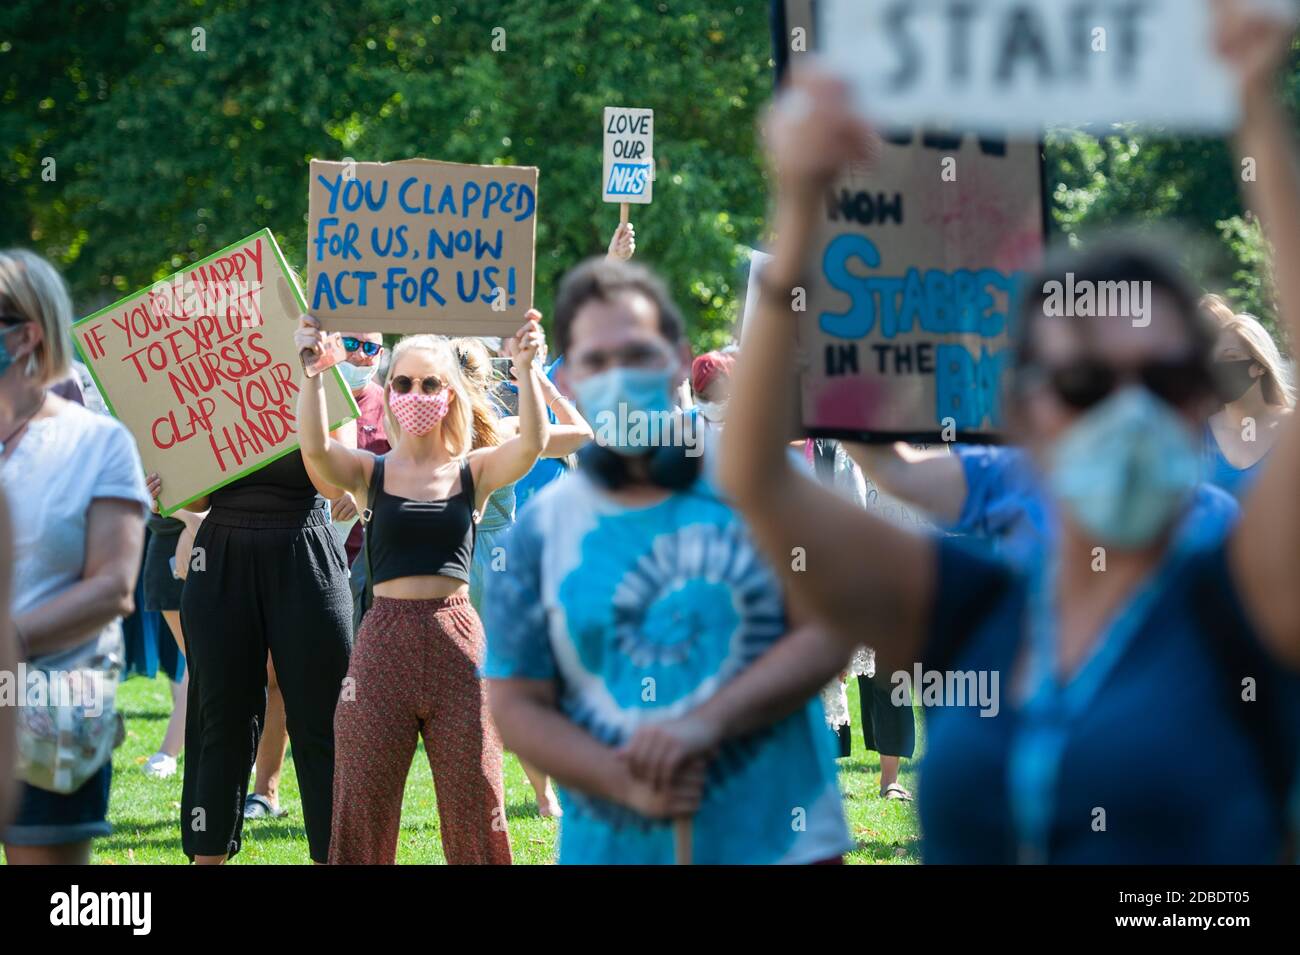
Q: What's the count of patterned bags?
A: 1